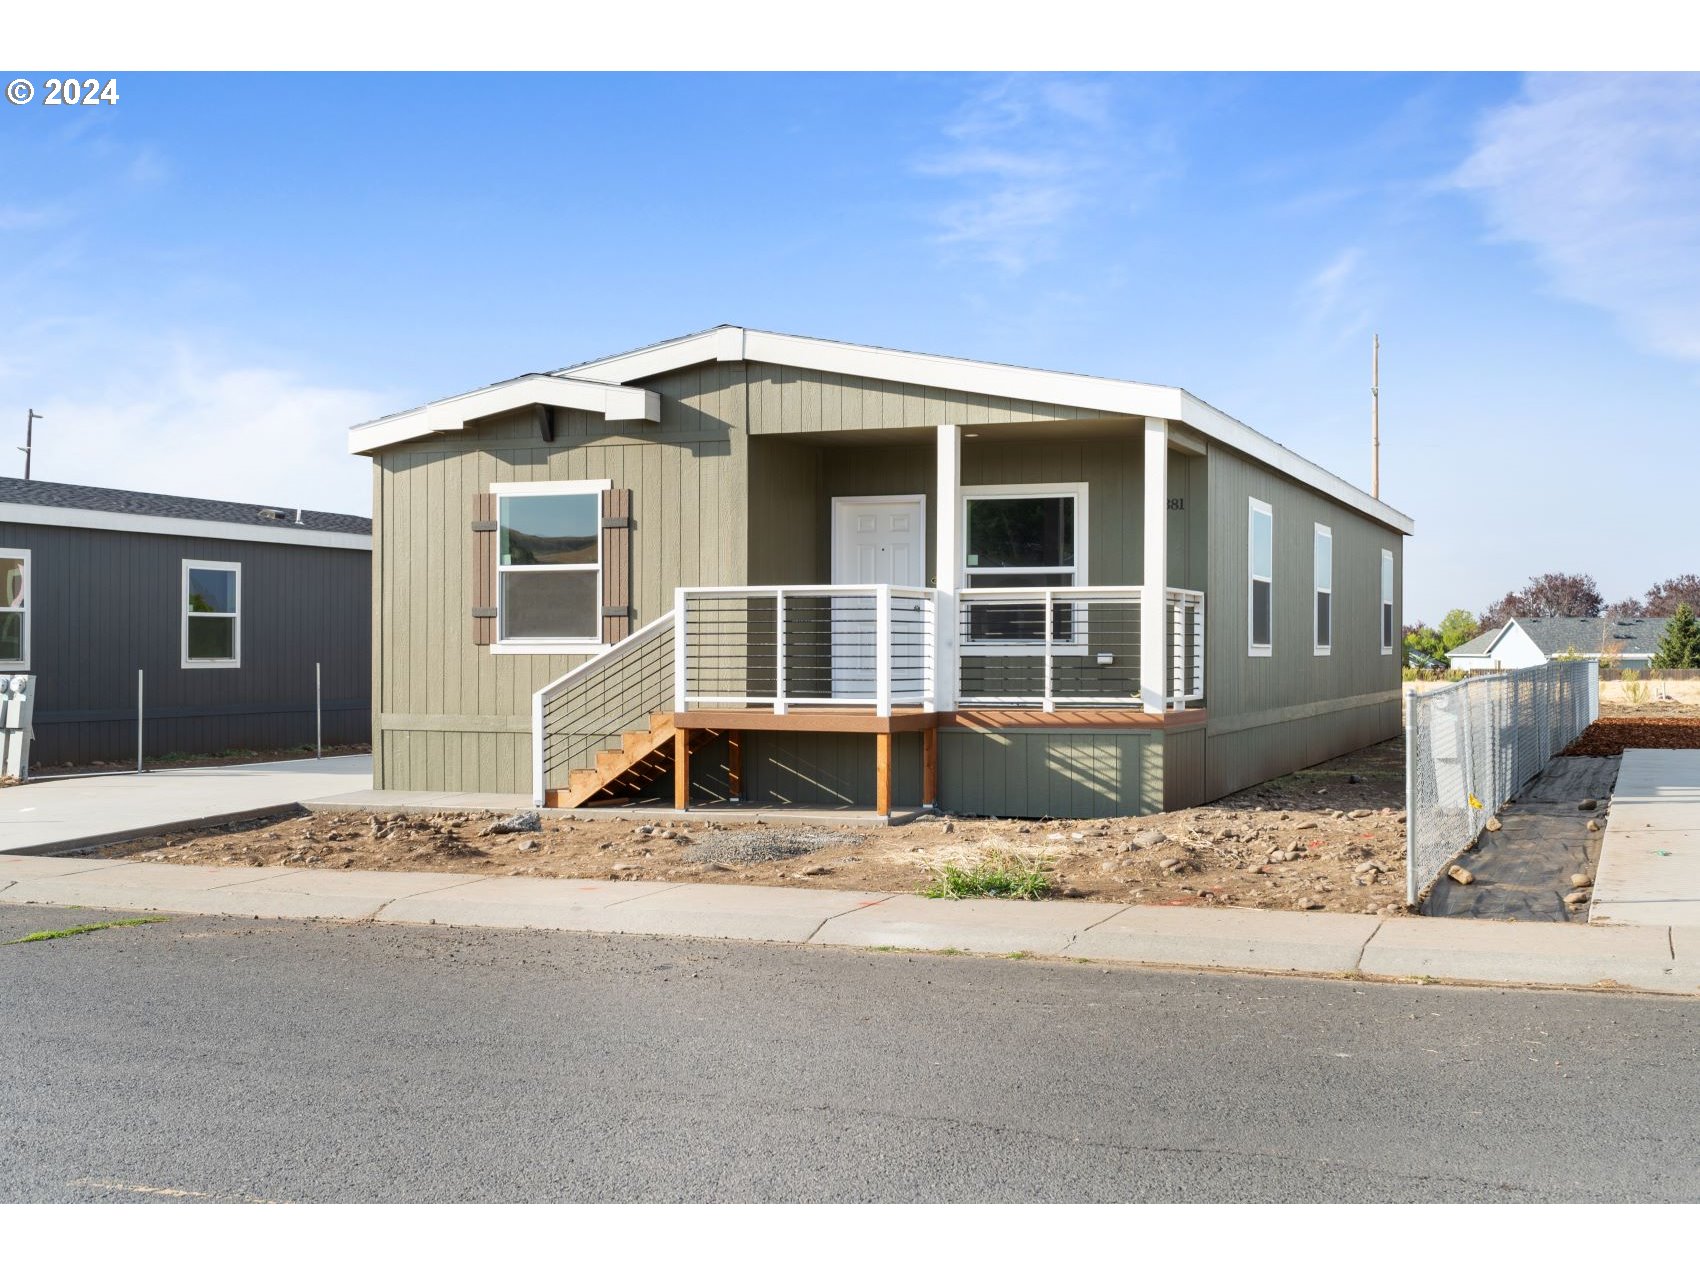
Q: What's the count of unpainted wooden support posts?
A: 4